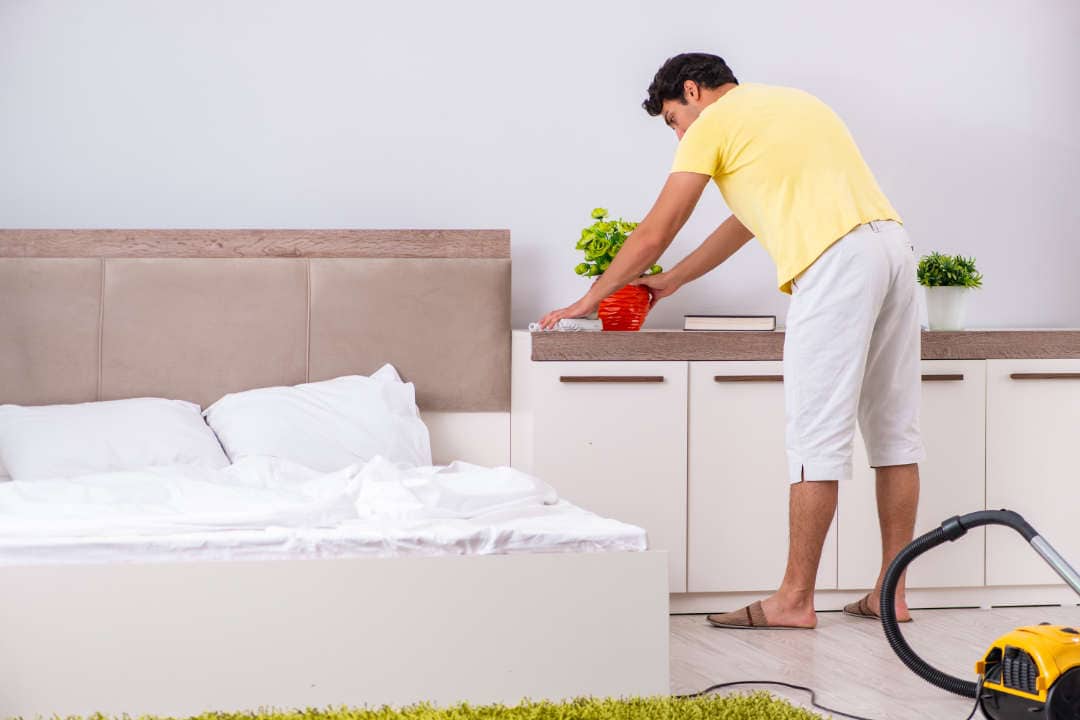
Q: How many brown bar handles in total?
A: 4